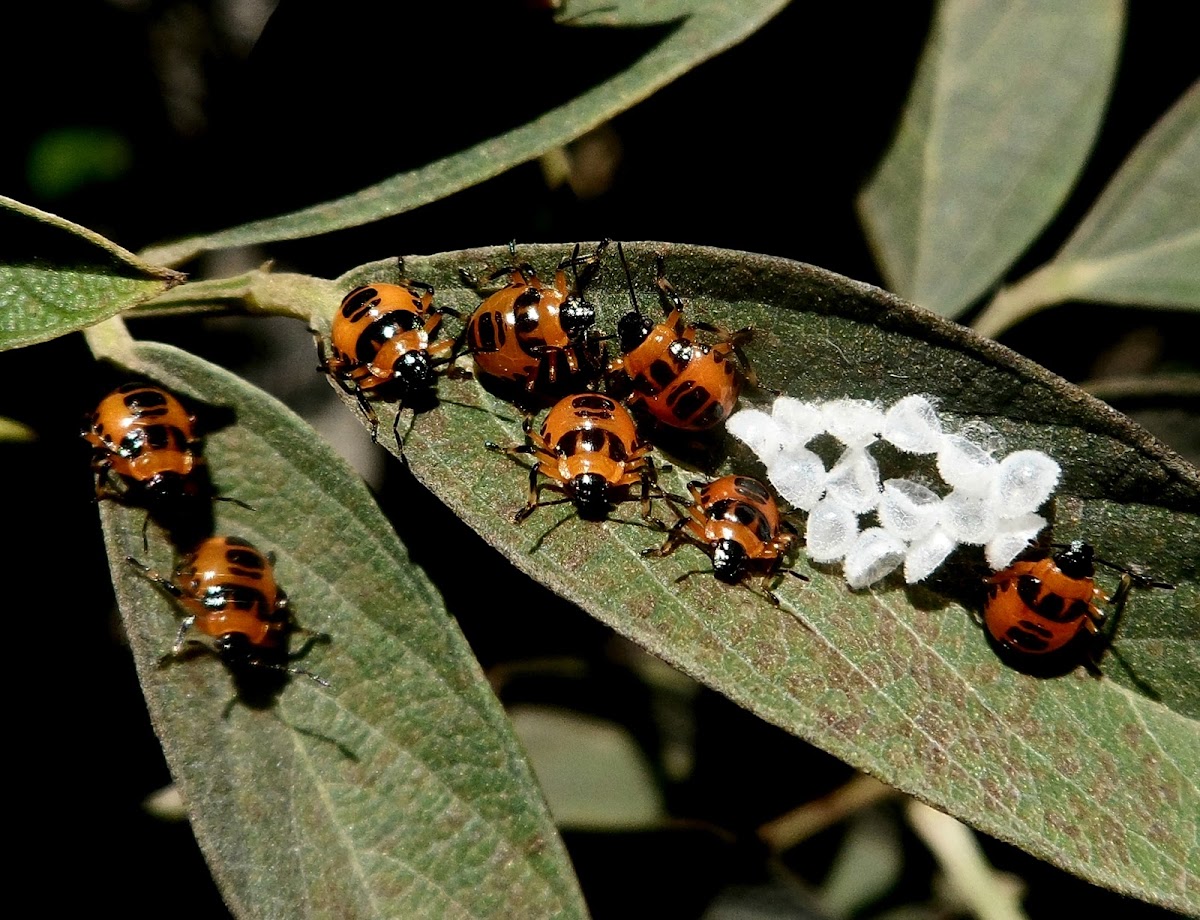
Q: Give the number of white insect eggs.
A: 14